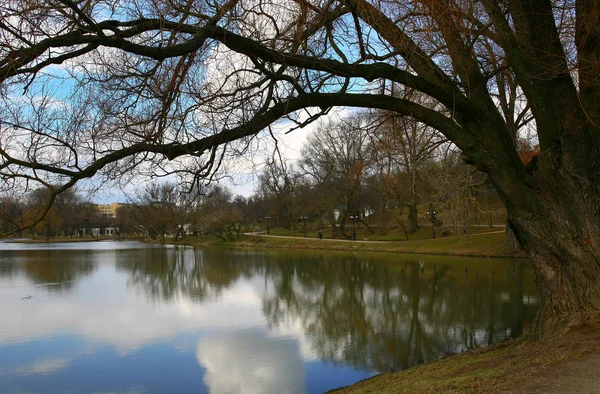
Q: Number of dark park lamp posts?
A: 4